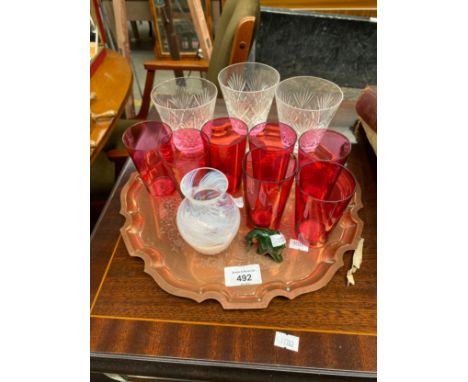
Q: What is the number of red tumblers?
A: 7